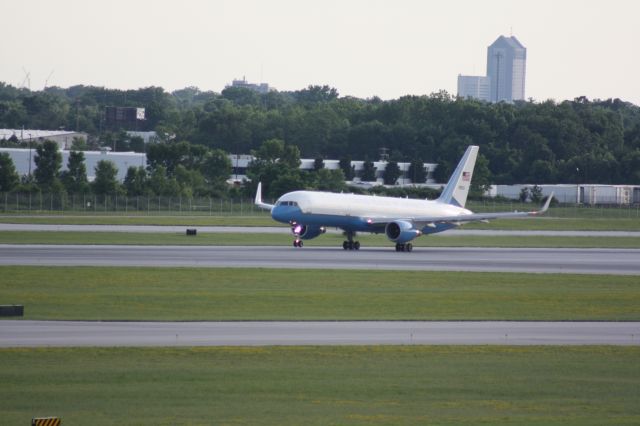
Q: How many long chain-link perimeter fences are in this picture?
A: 1